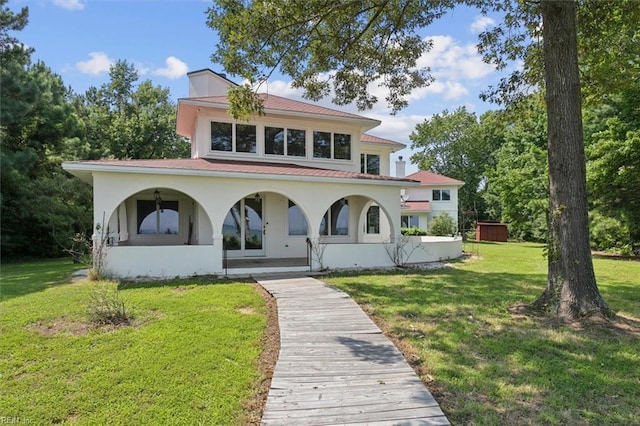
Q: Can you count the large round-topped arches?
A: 3